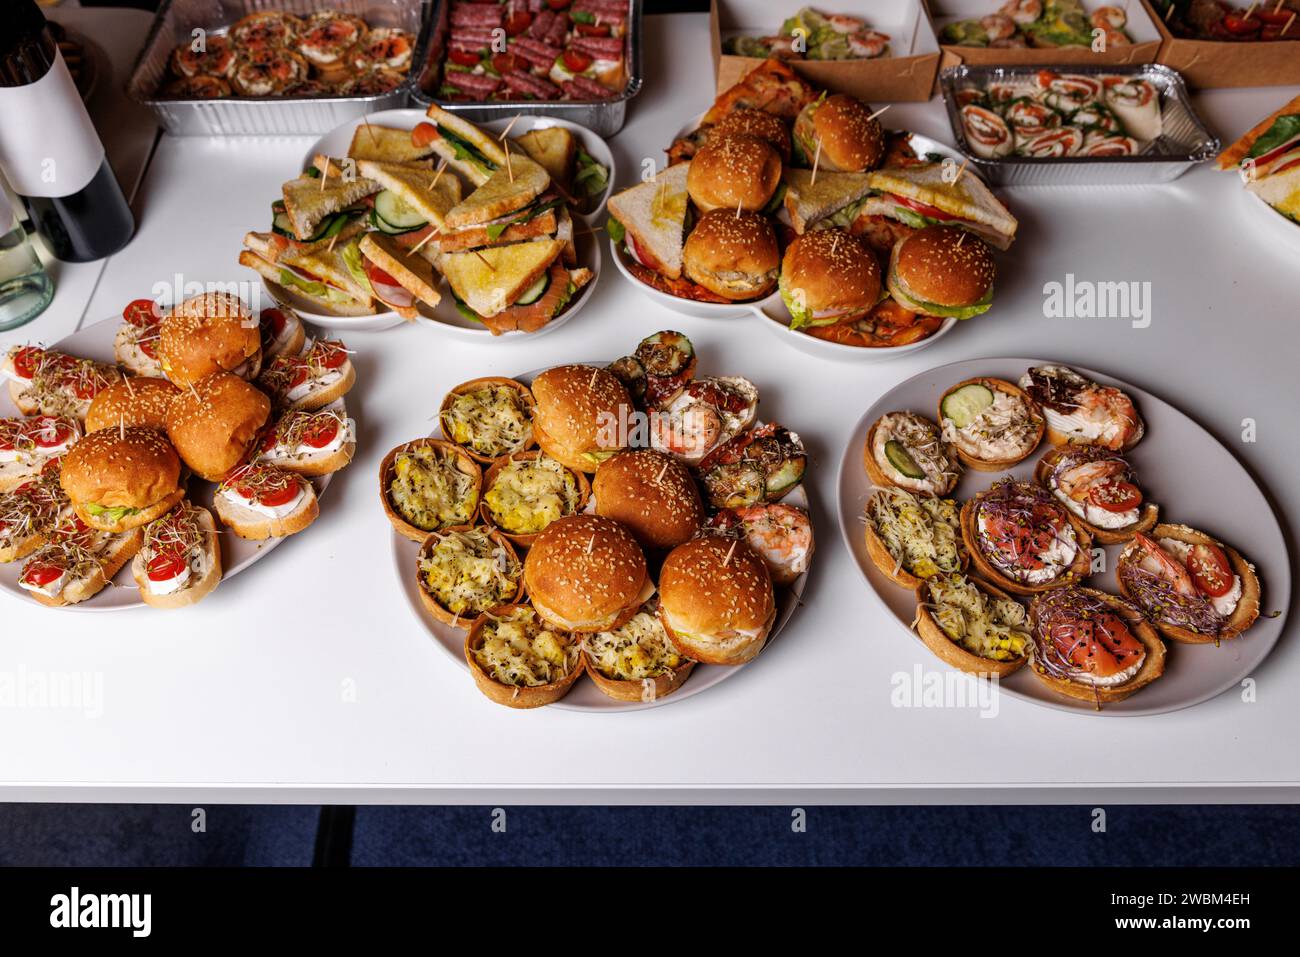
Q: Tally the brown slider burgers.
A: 14